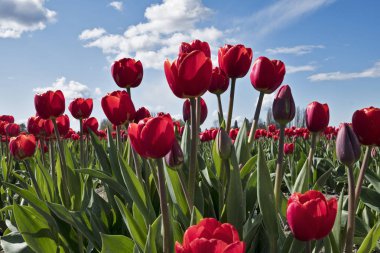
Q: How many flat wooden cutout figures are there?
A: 0